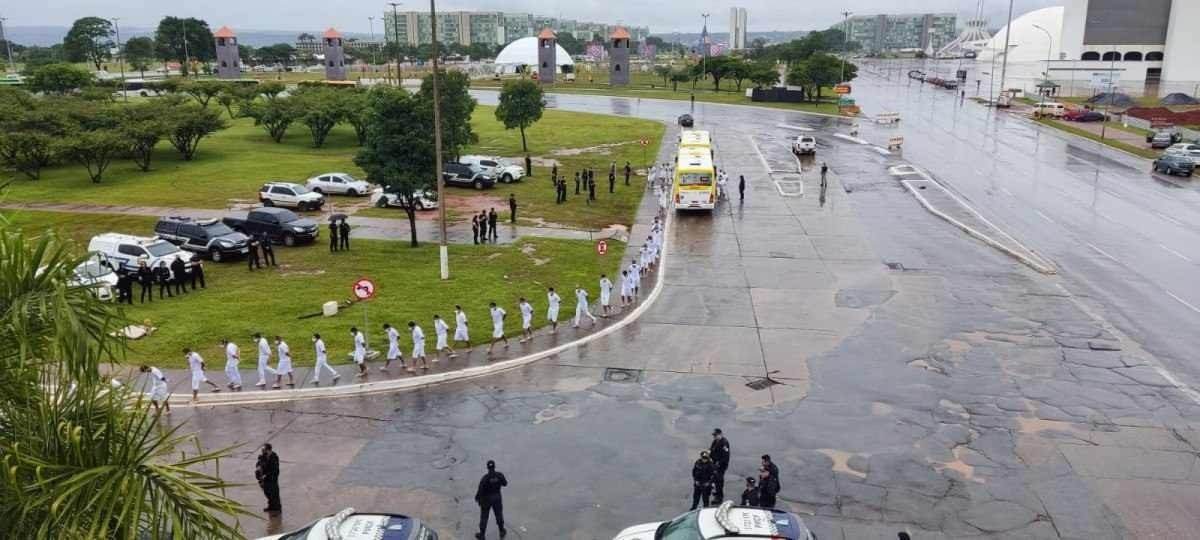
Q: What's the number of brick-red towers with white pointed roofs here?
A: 0